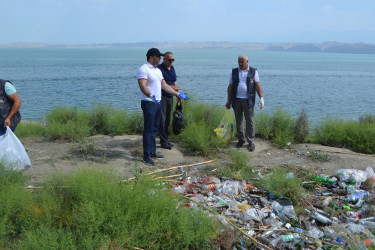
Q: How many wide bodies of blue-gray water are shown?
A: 1